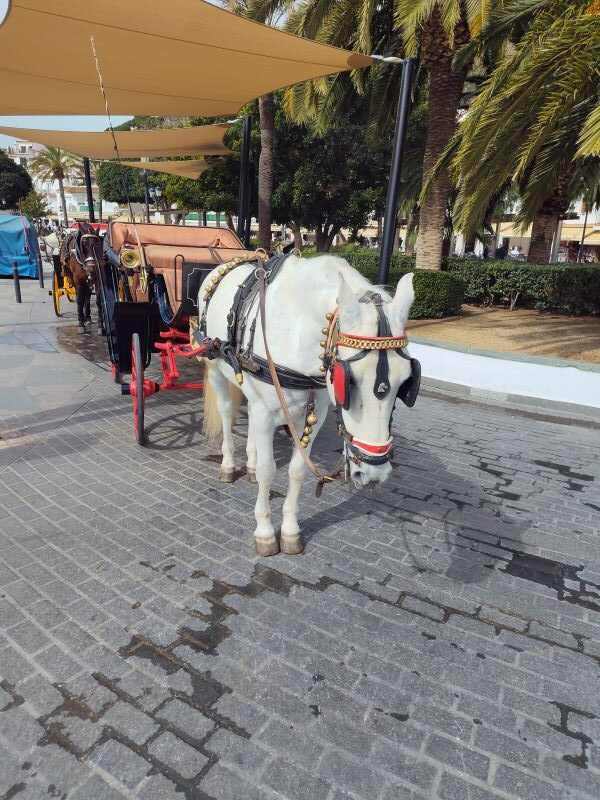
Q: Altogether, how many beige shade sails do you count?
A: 3